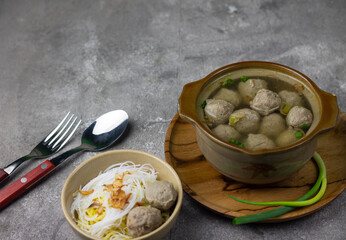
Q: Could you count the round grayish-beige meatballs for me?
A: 13